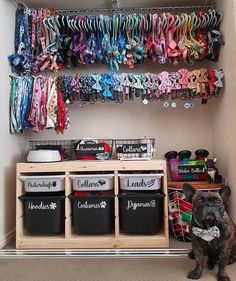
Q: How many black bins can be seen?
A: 3